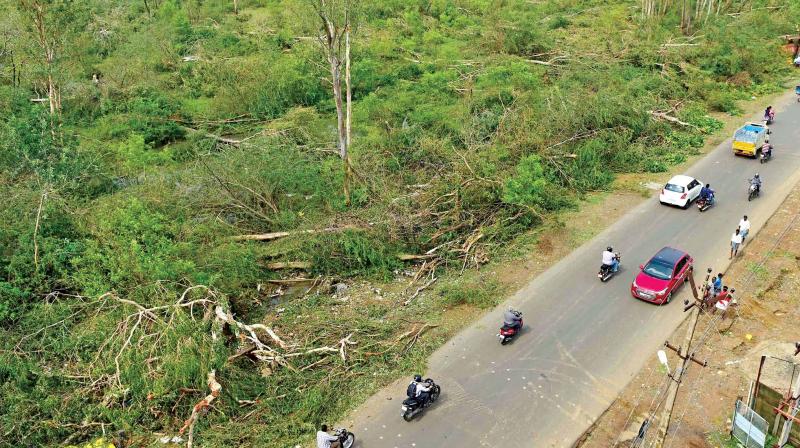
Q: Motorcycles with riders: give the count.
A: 8